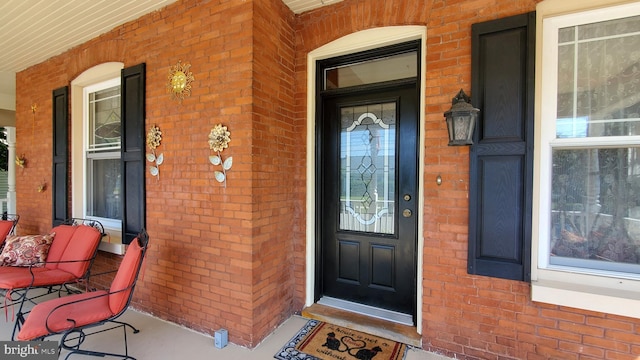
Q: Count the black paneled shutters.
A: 3